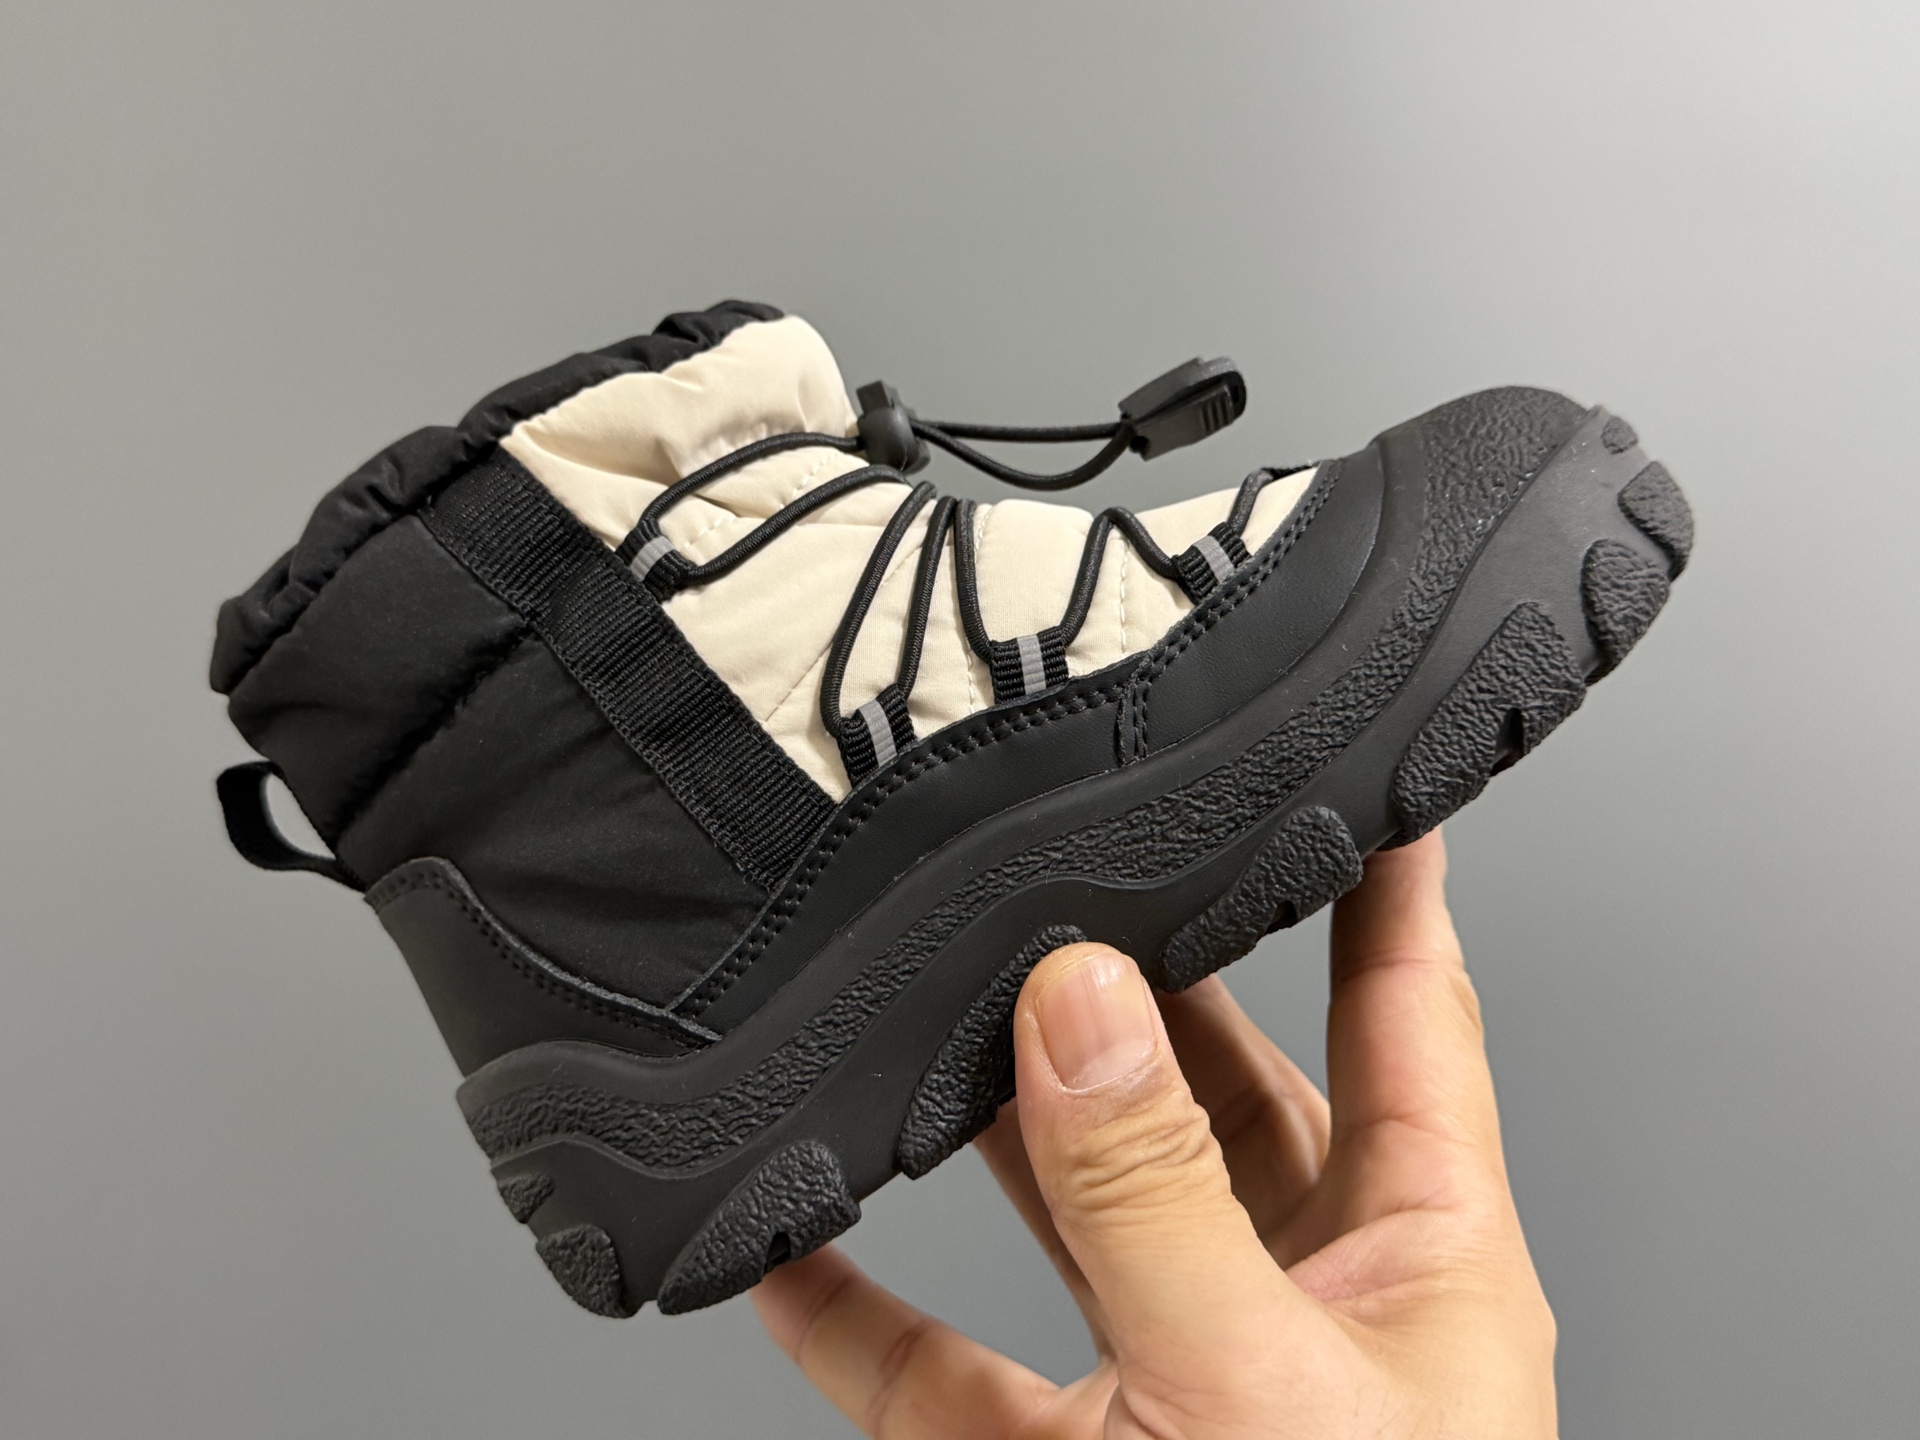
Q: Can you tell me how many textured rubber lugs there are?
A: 9